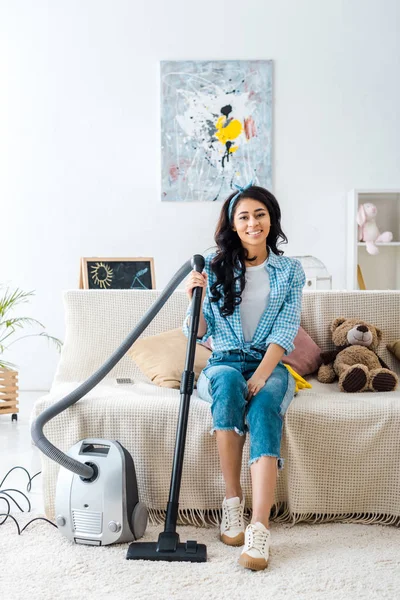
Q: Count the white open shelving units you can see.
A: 1